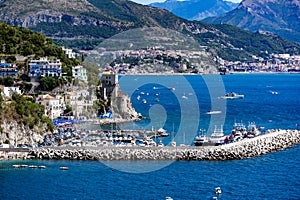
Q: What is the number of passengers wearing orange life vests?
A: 0